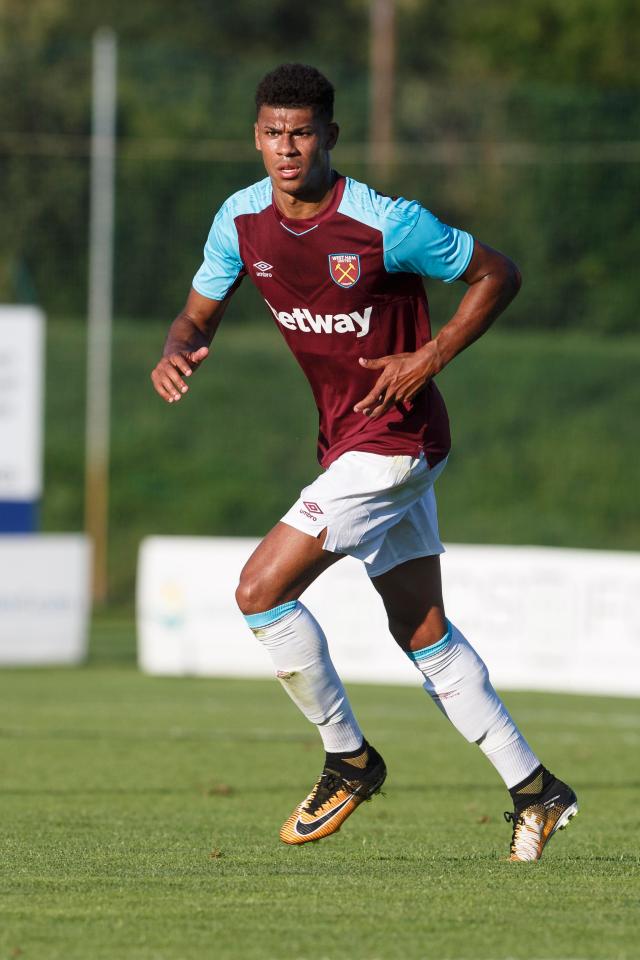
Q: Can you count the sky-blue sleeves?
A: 2